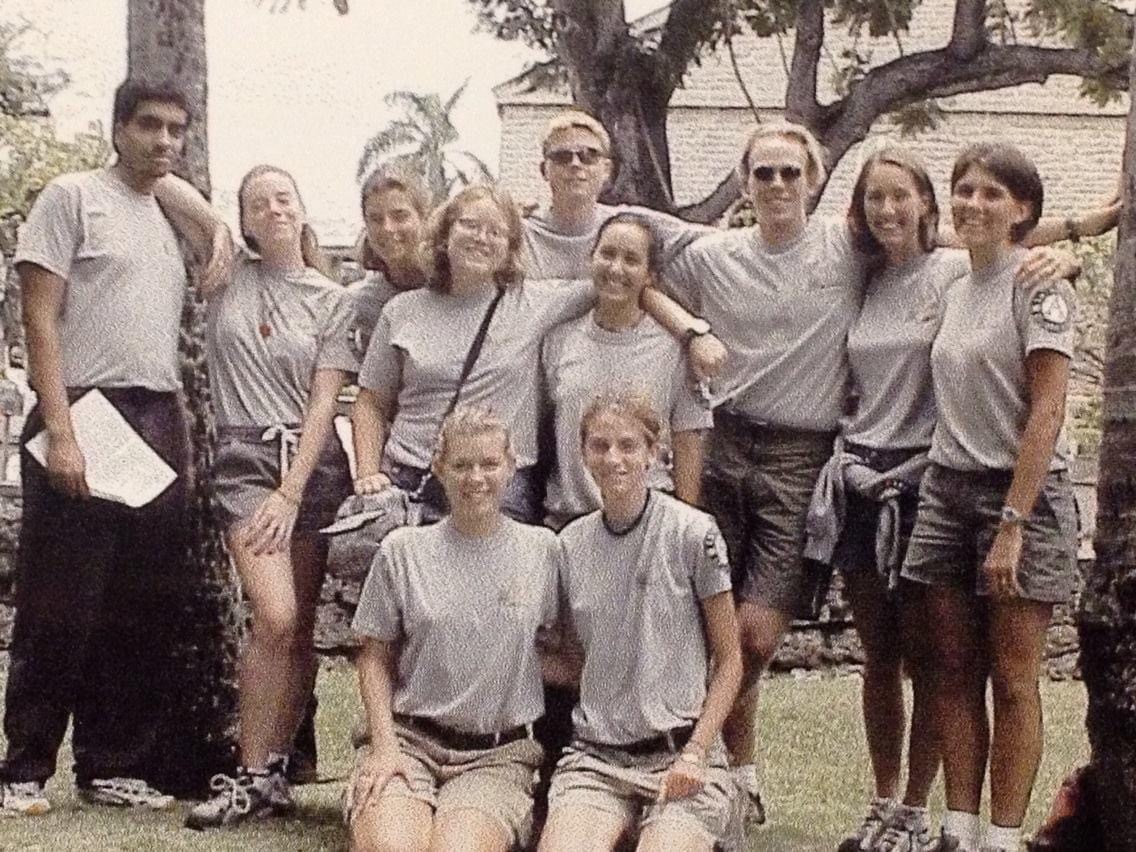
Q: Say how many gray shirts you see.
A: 11